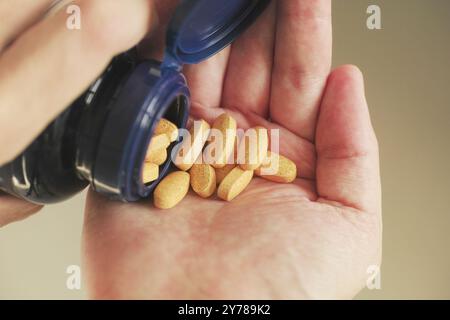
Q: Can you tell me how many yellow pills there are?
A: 11